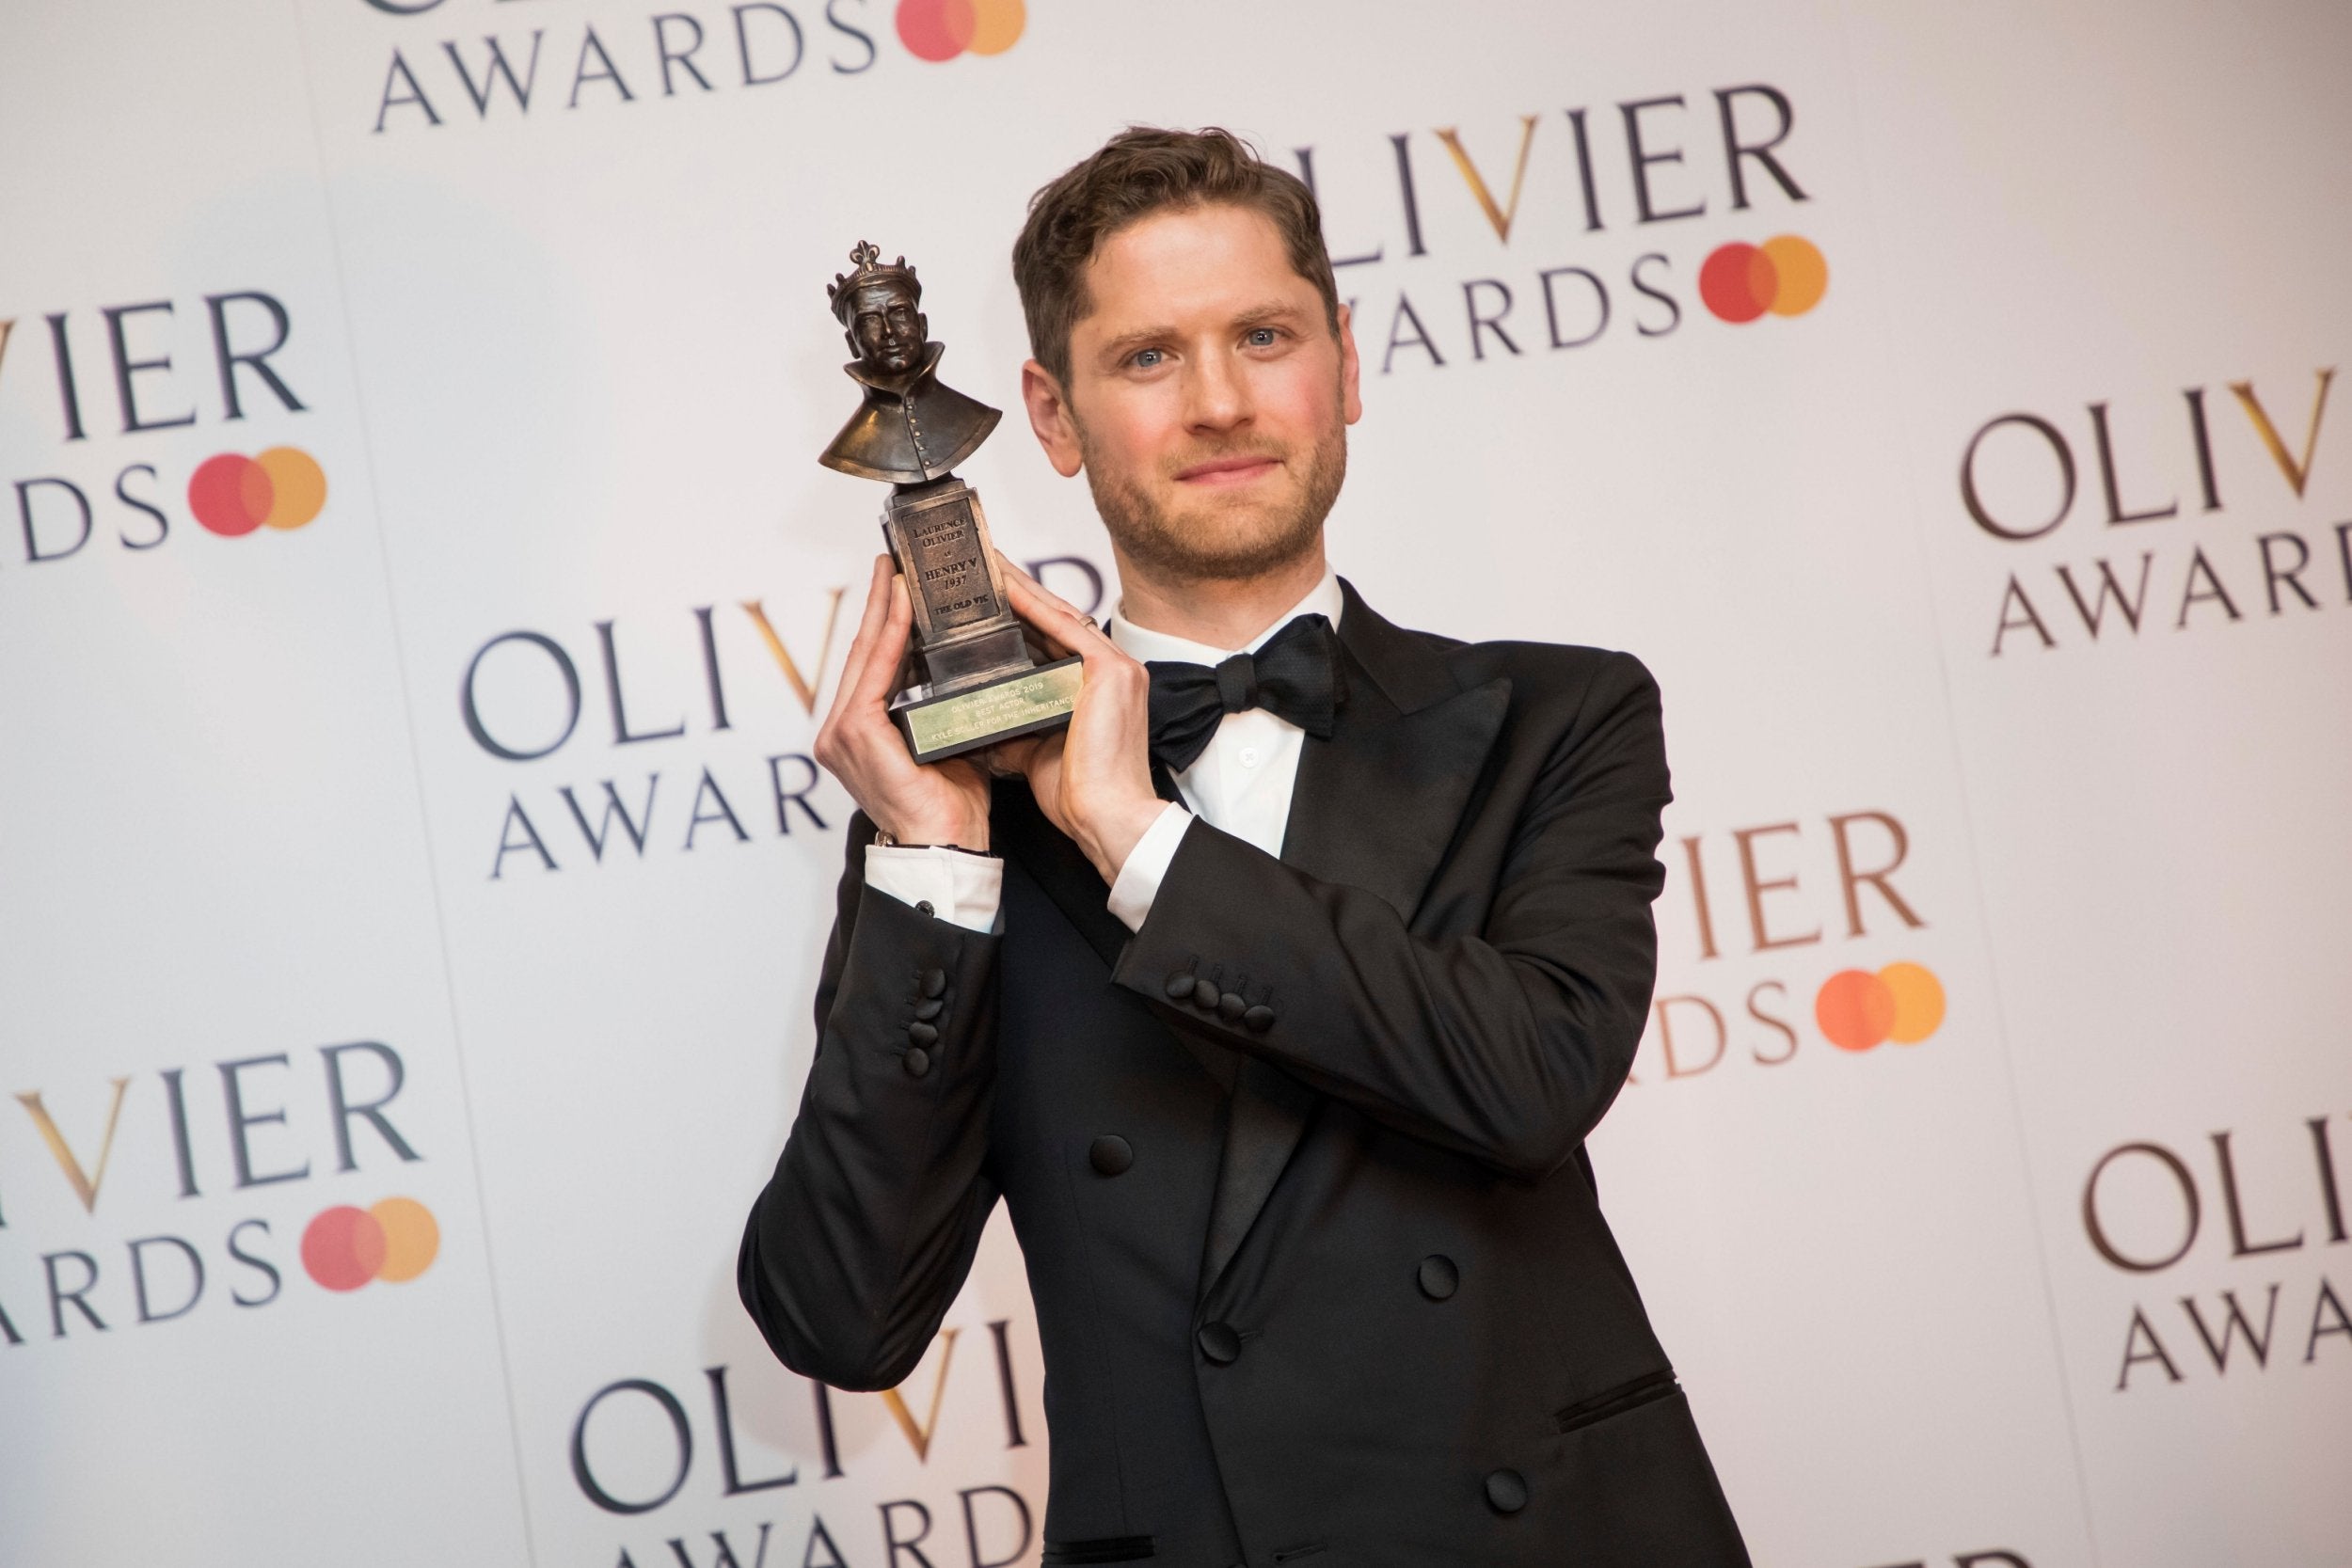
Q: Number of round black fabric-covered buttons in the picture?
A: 12